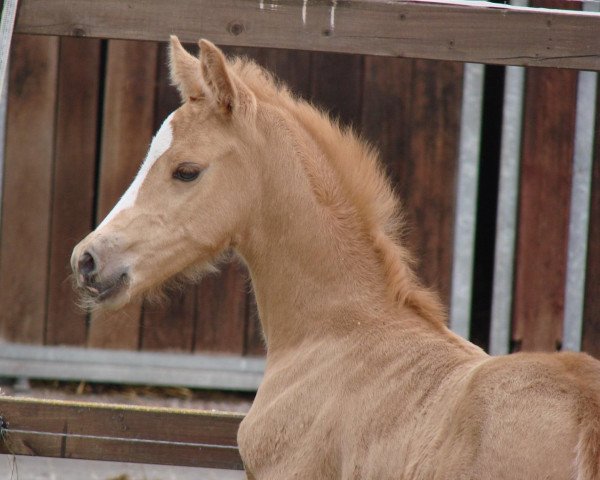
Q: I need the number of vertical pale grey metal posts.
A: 3